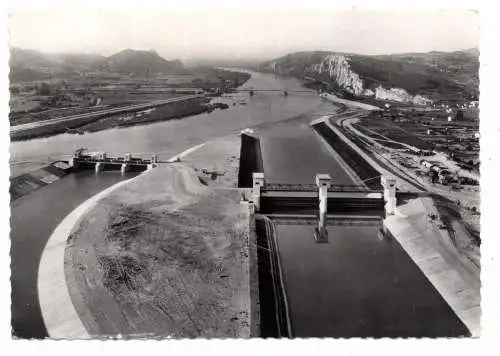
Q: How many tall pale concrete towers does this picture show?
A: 3